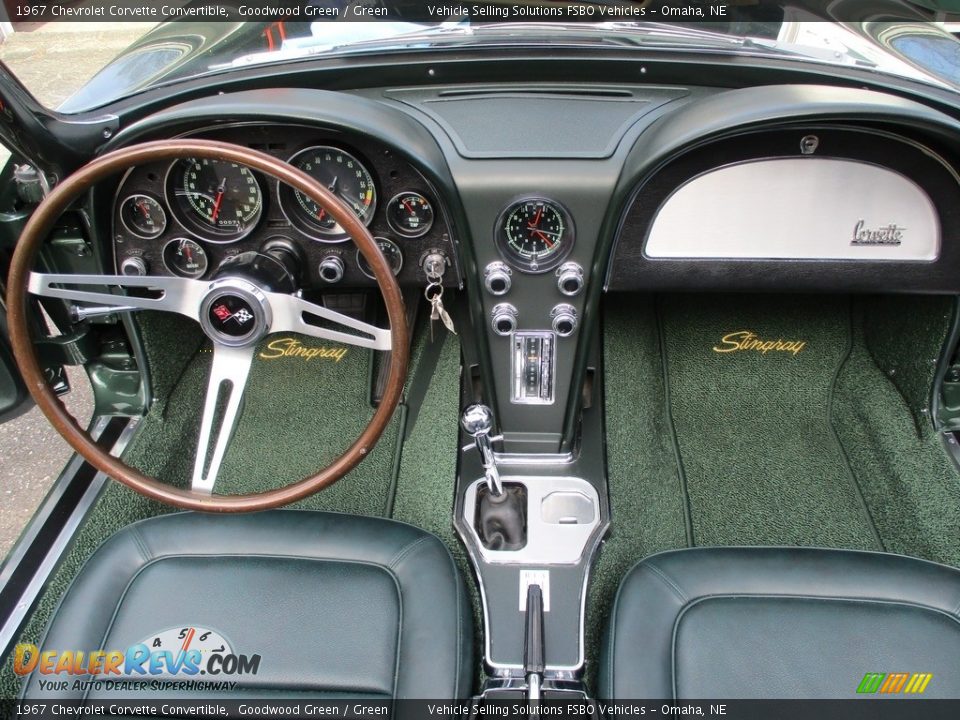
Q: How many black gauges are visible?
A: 7